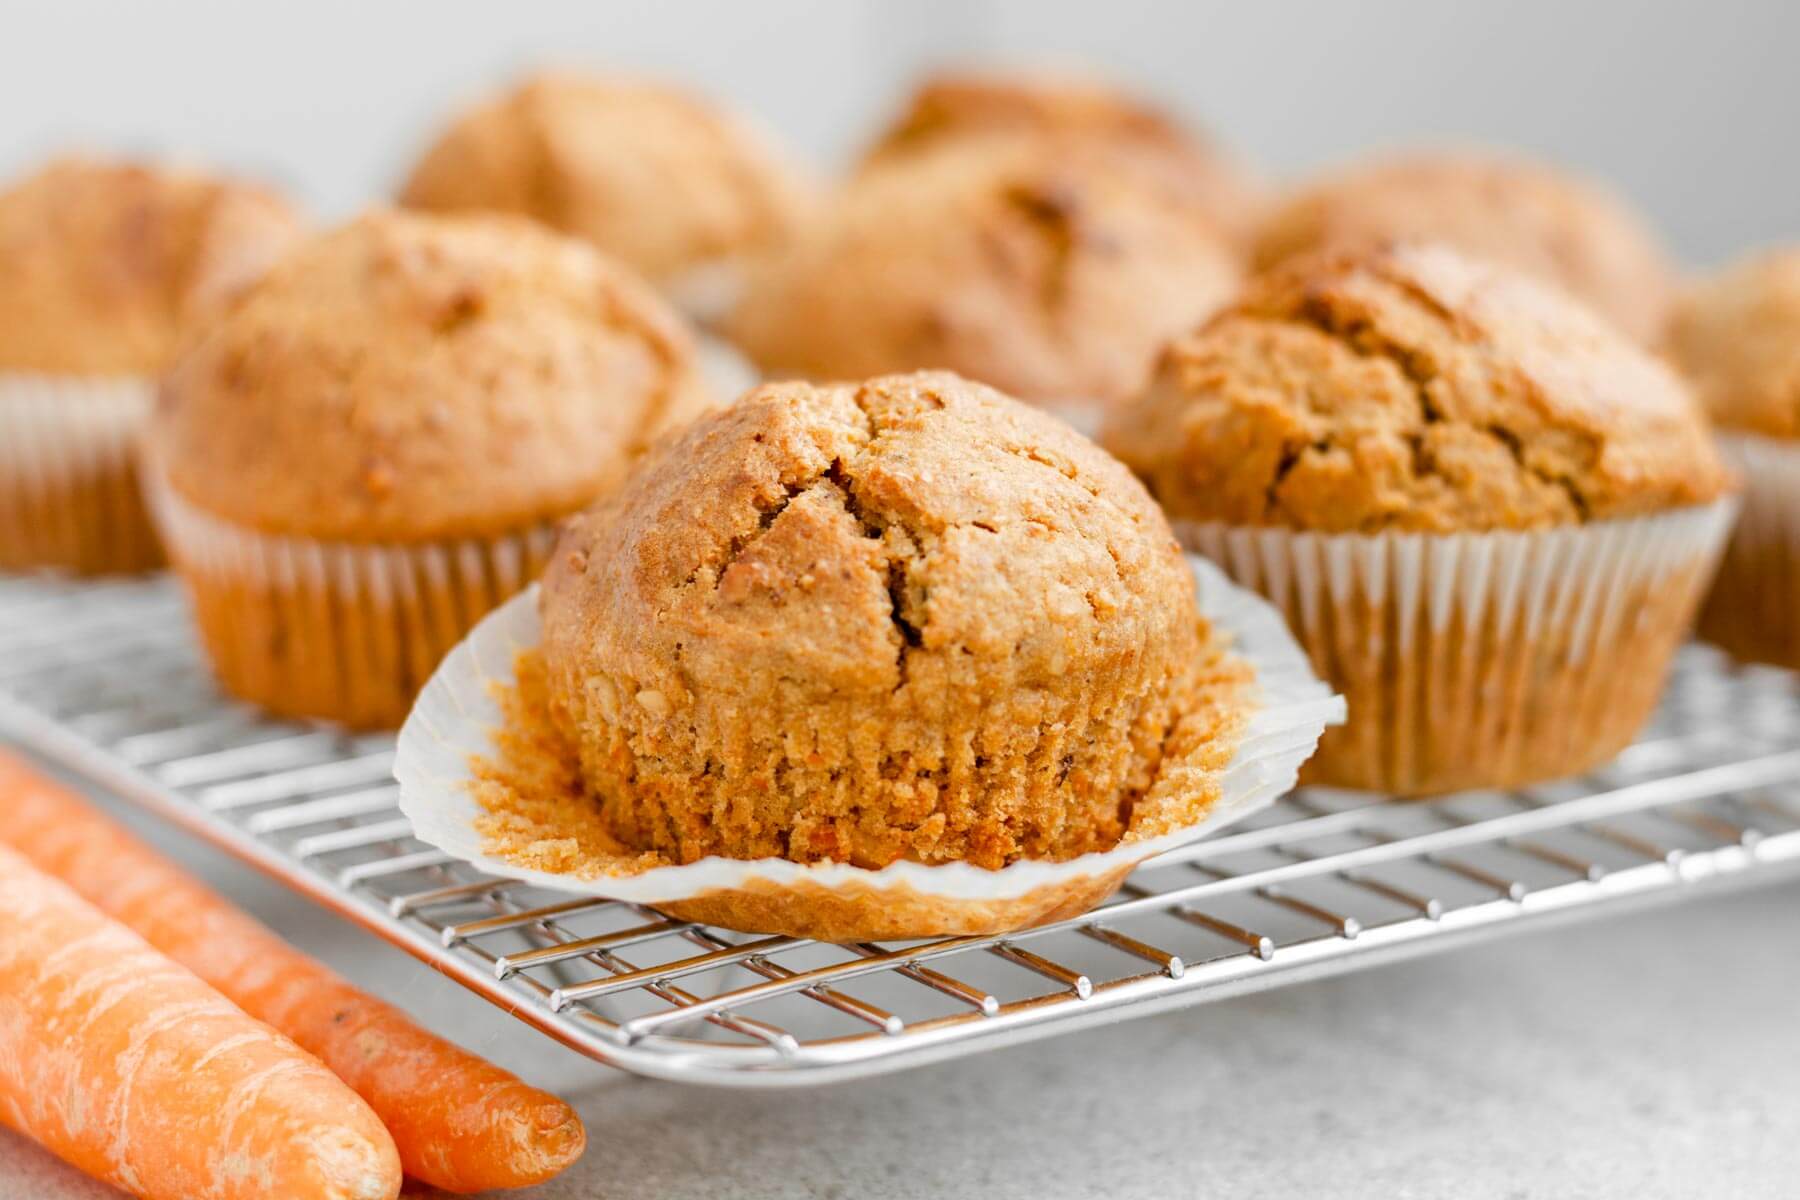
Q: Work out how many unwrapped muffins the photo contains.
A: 1